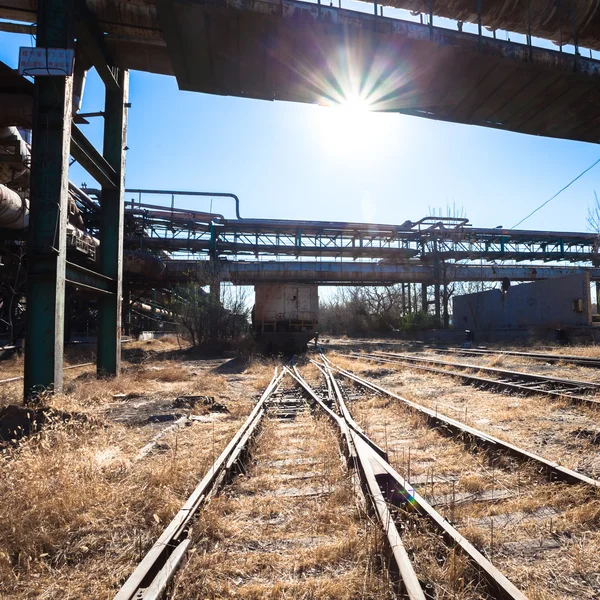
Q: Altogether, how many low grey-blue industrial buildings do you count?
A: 1